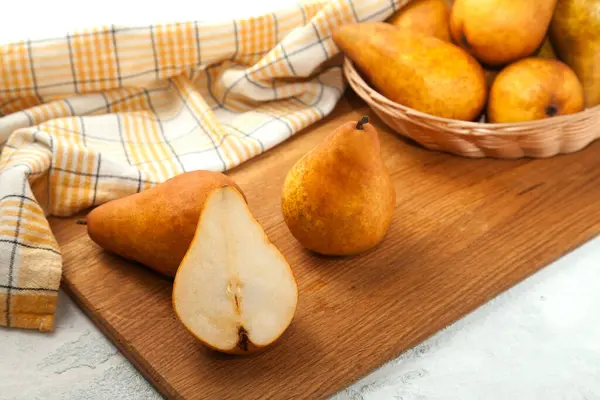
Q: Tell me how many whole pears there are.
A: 7